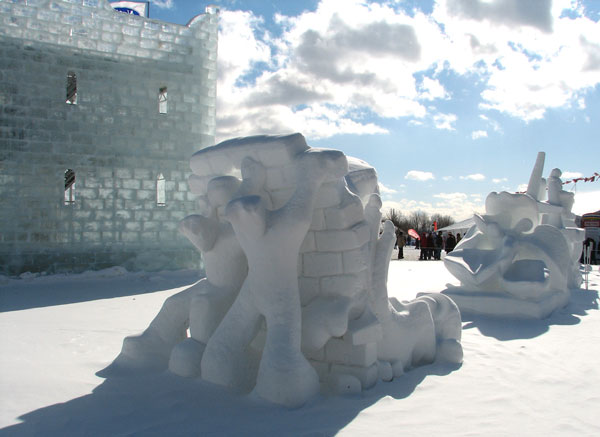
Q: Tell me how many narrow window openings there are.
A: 4